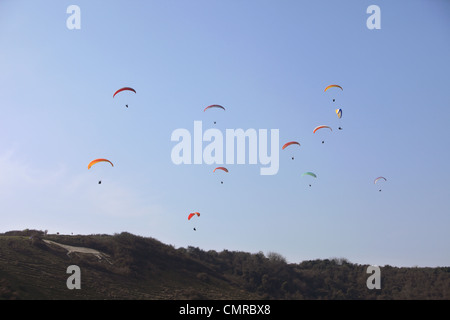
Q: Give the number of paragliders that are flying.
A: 11